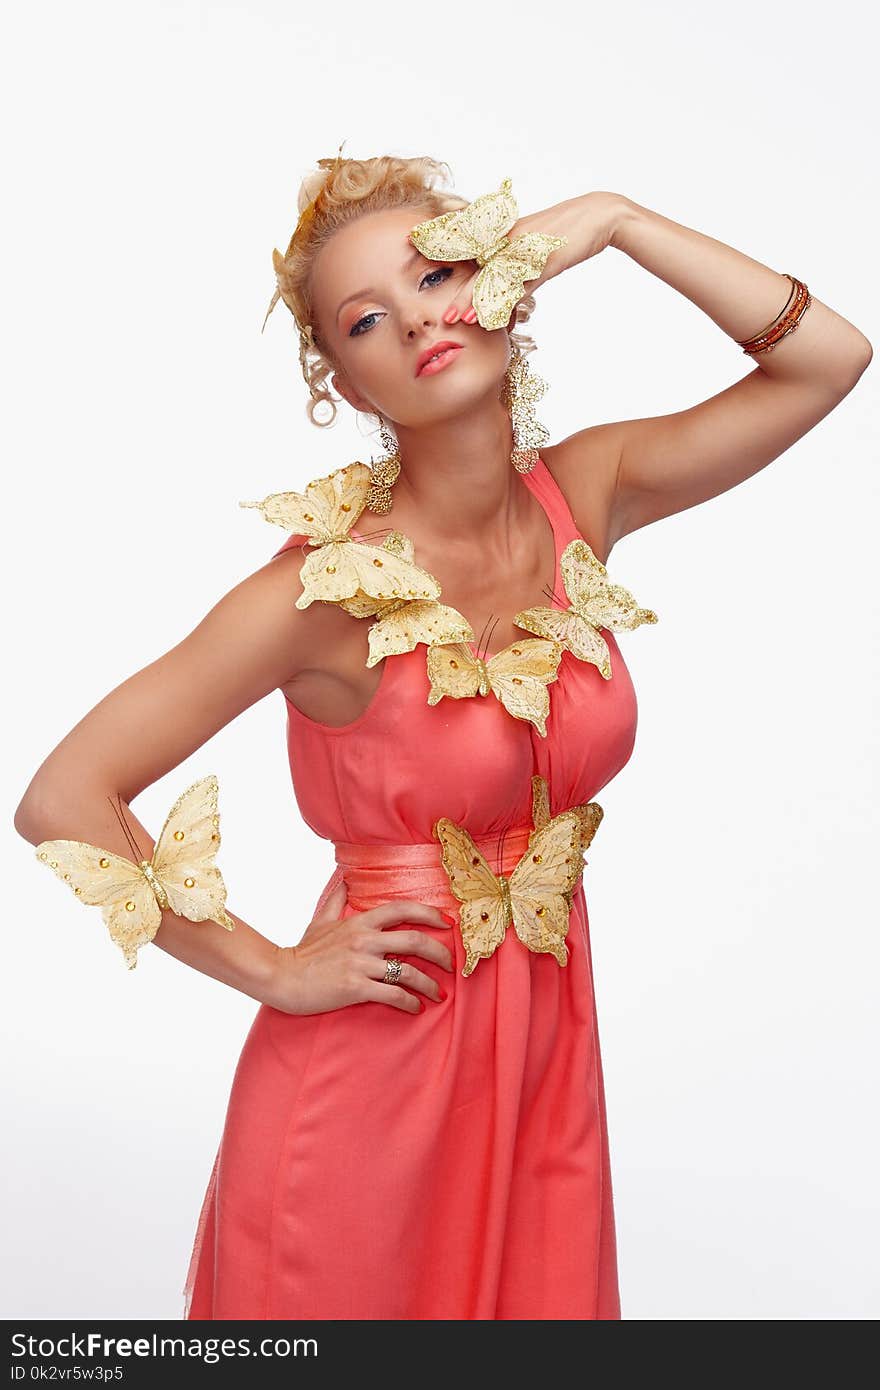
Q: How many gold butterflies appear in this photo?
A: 8